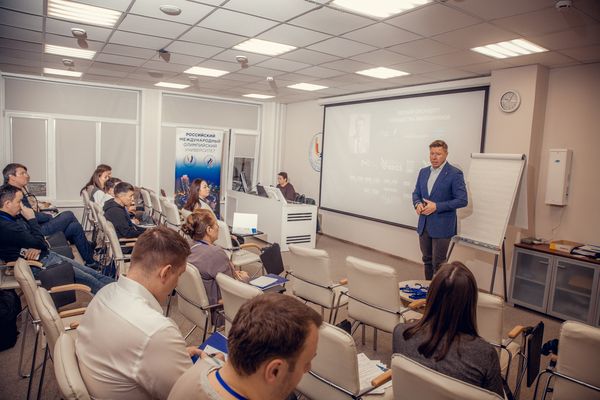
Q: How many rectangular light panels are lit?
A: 11